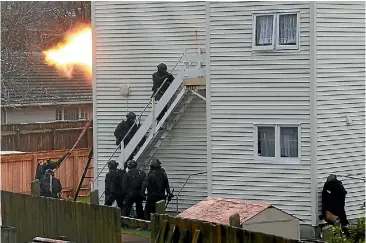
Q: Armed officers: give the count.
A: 8